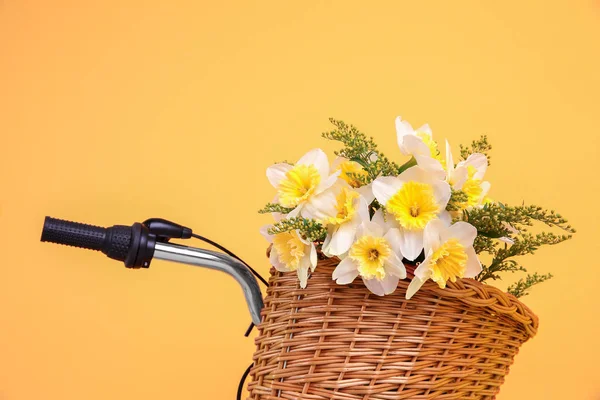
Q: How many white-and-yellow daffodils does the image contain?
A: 9